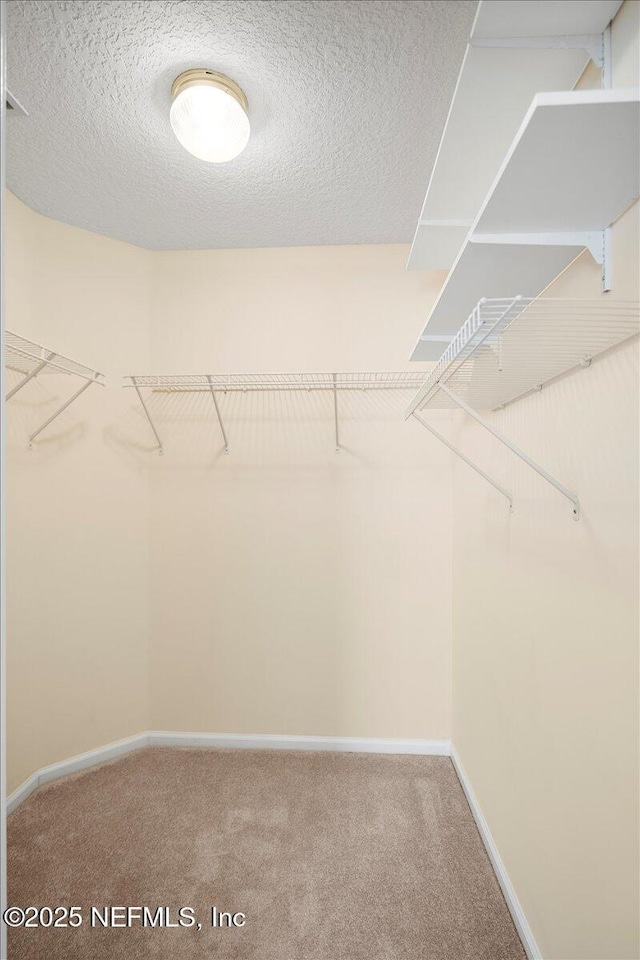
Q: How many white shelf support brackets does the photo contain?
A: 11